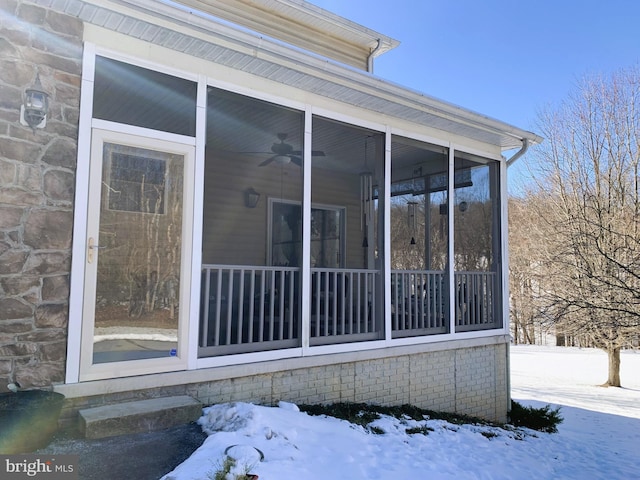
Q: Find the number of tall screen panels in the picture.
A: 4